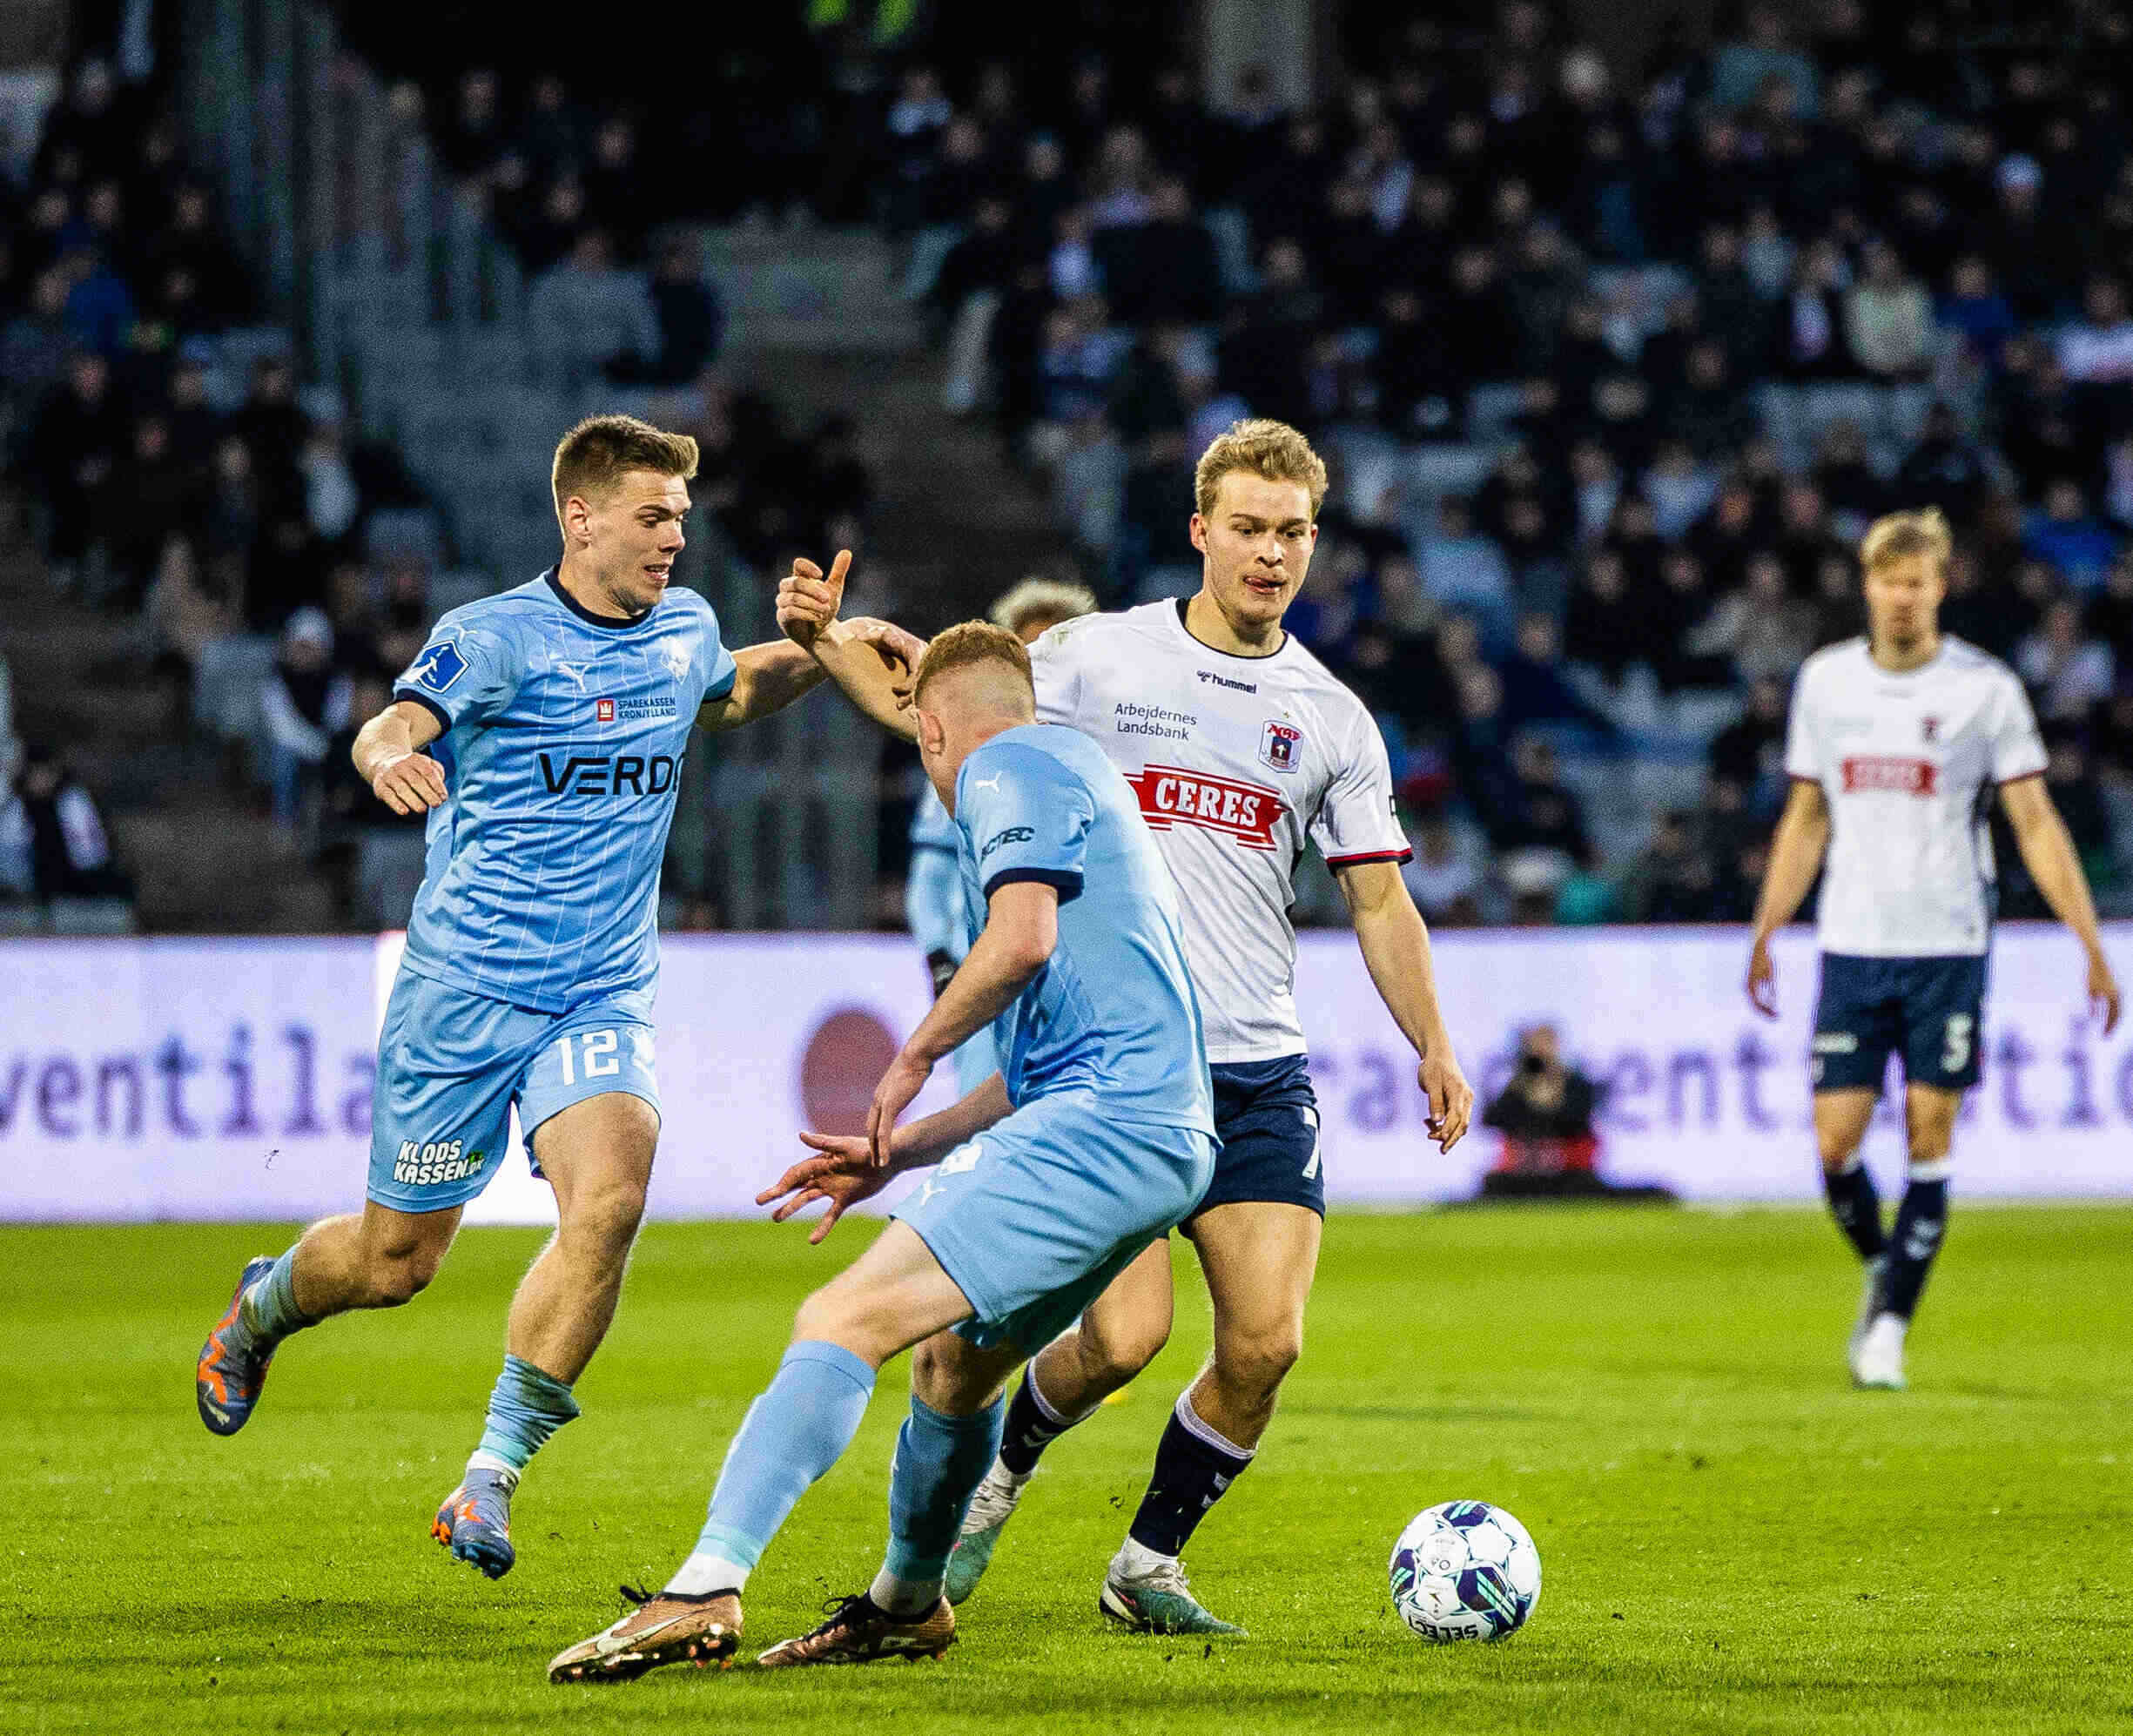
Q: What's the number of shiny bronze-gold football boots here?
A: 2